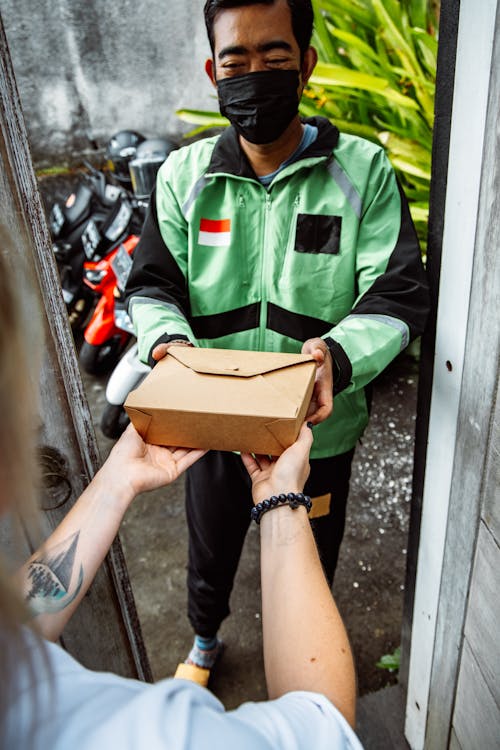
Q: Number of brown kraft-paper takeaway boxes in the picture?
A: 1